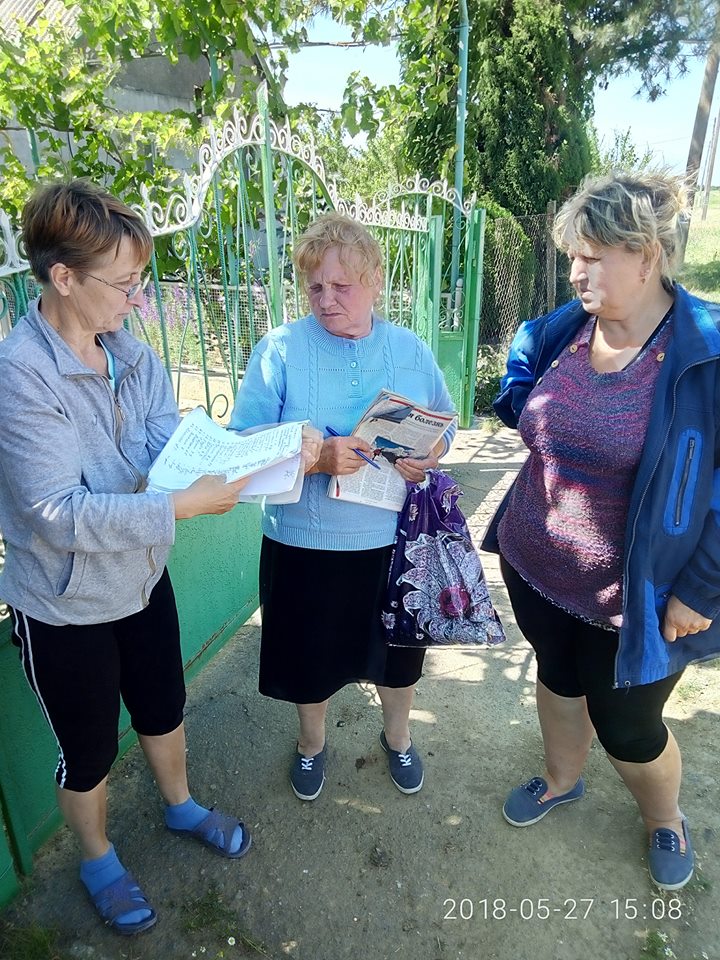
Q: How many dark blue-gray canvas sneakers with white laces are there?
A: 2